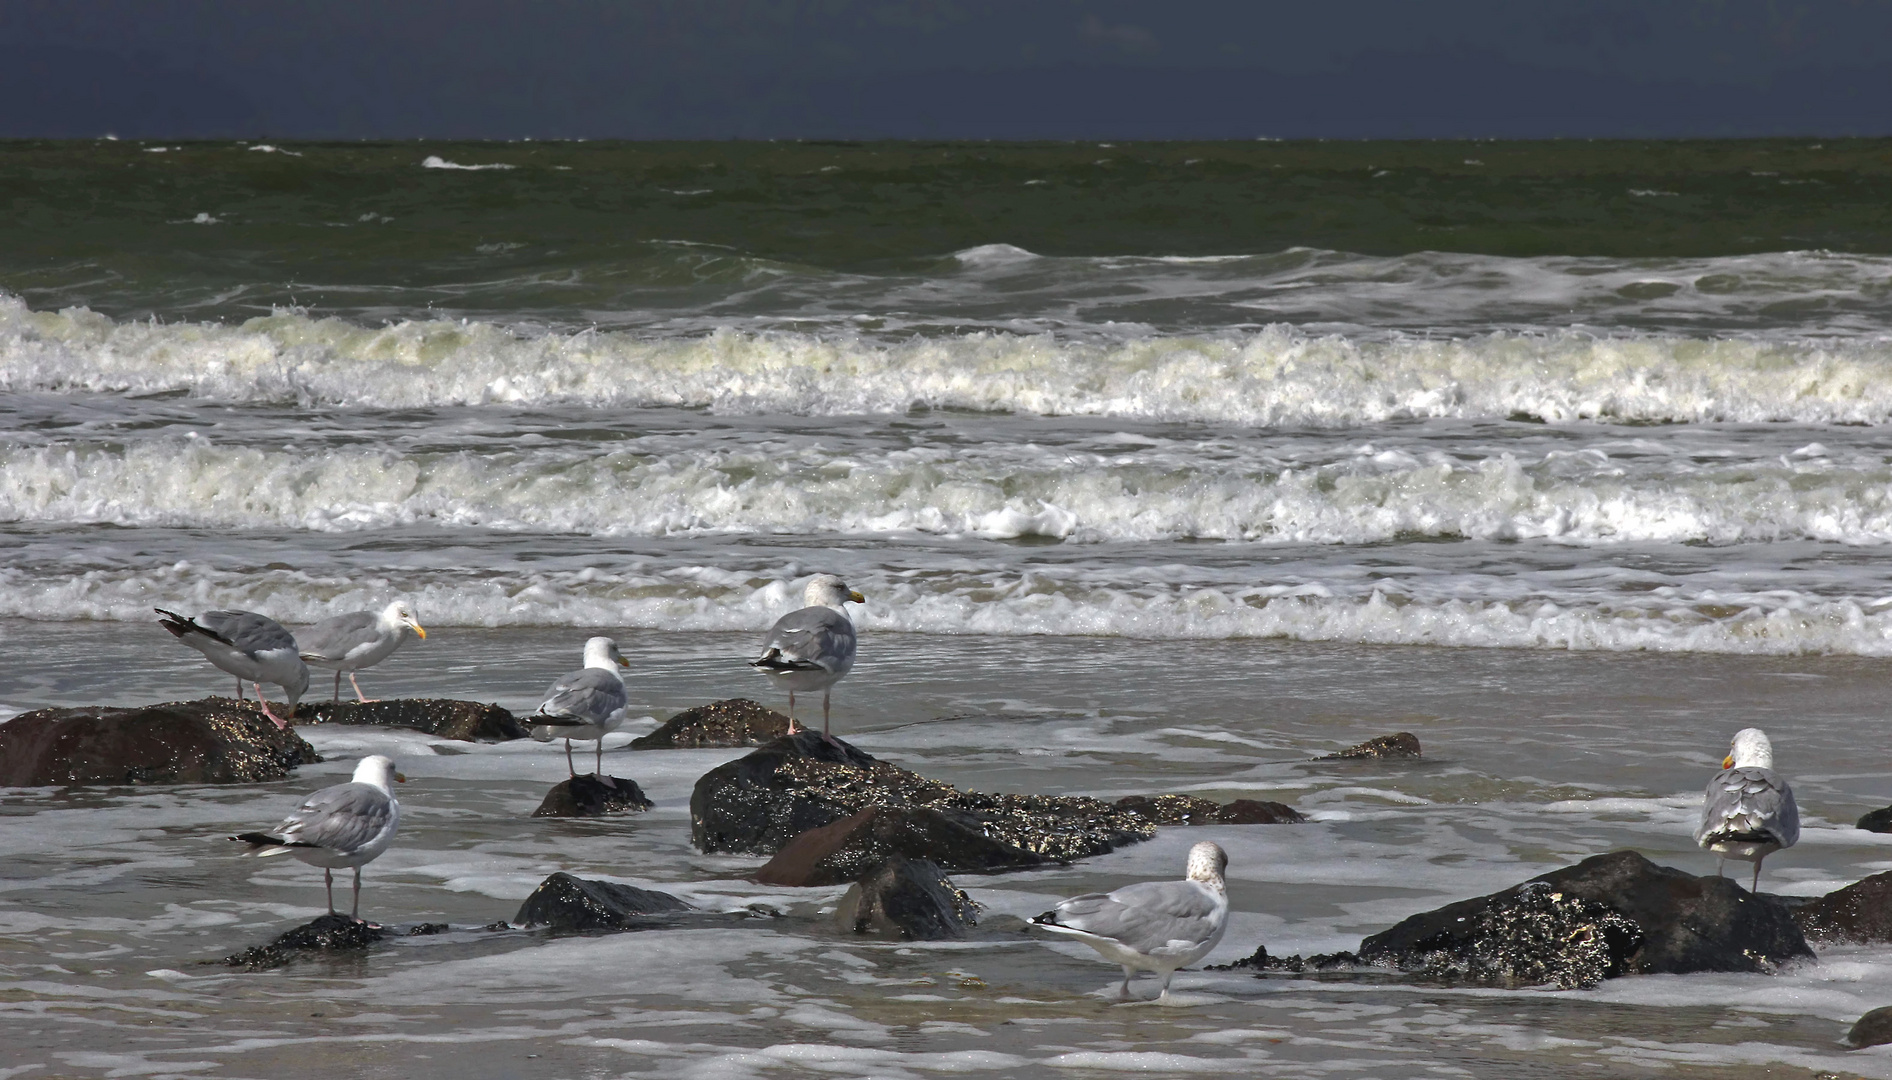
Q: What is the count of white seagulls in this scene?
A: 7